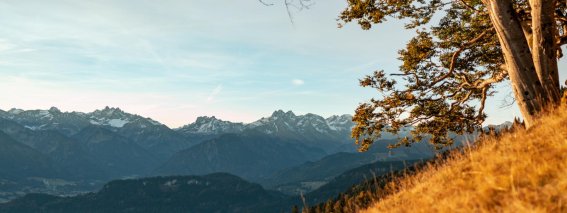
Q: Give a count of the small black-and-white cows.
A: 0